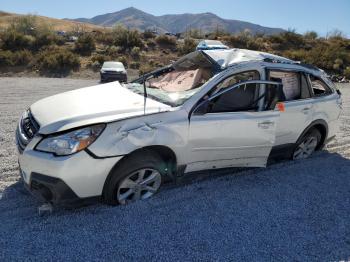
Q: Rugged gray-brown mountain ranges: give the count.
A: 1